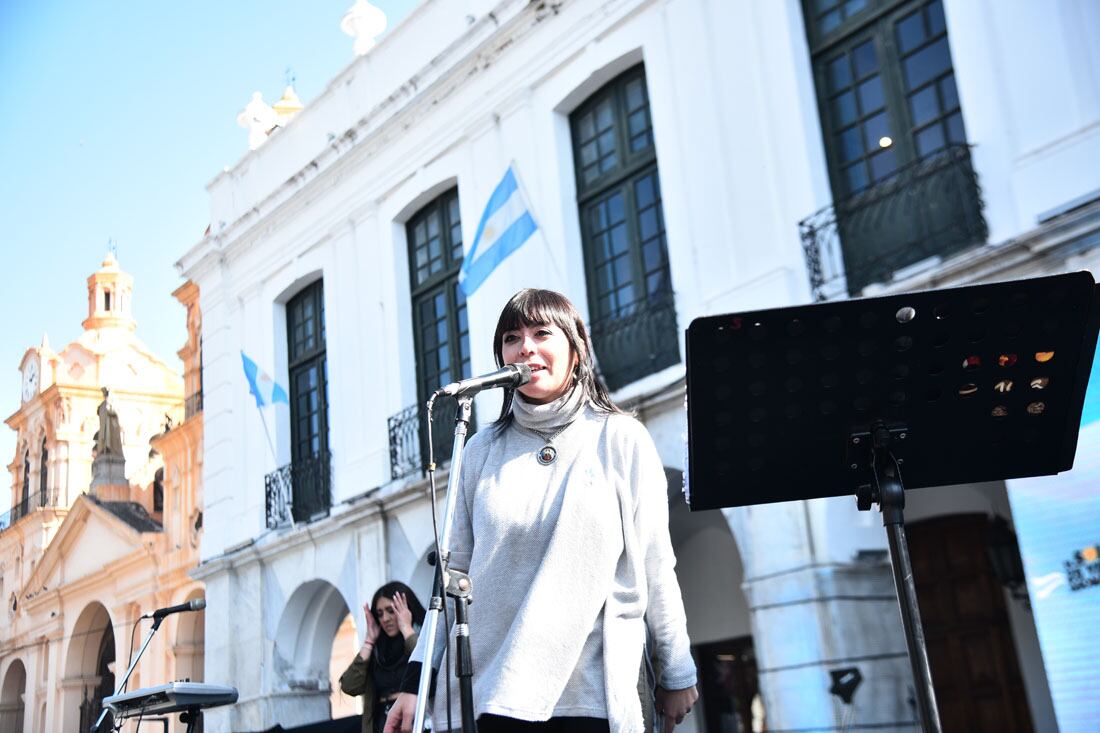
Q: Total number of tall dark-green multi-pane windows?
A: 4